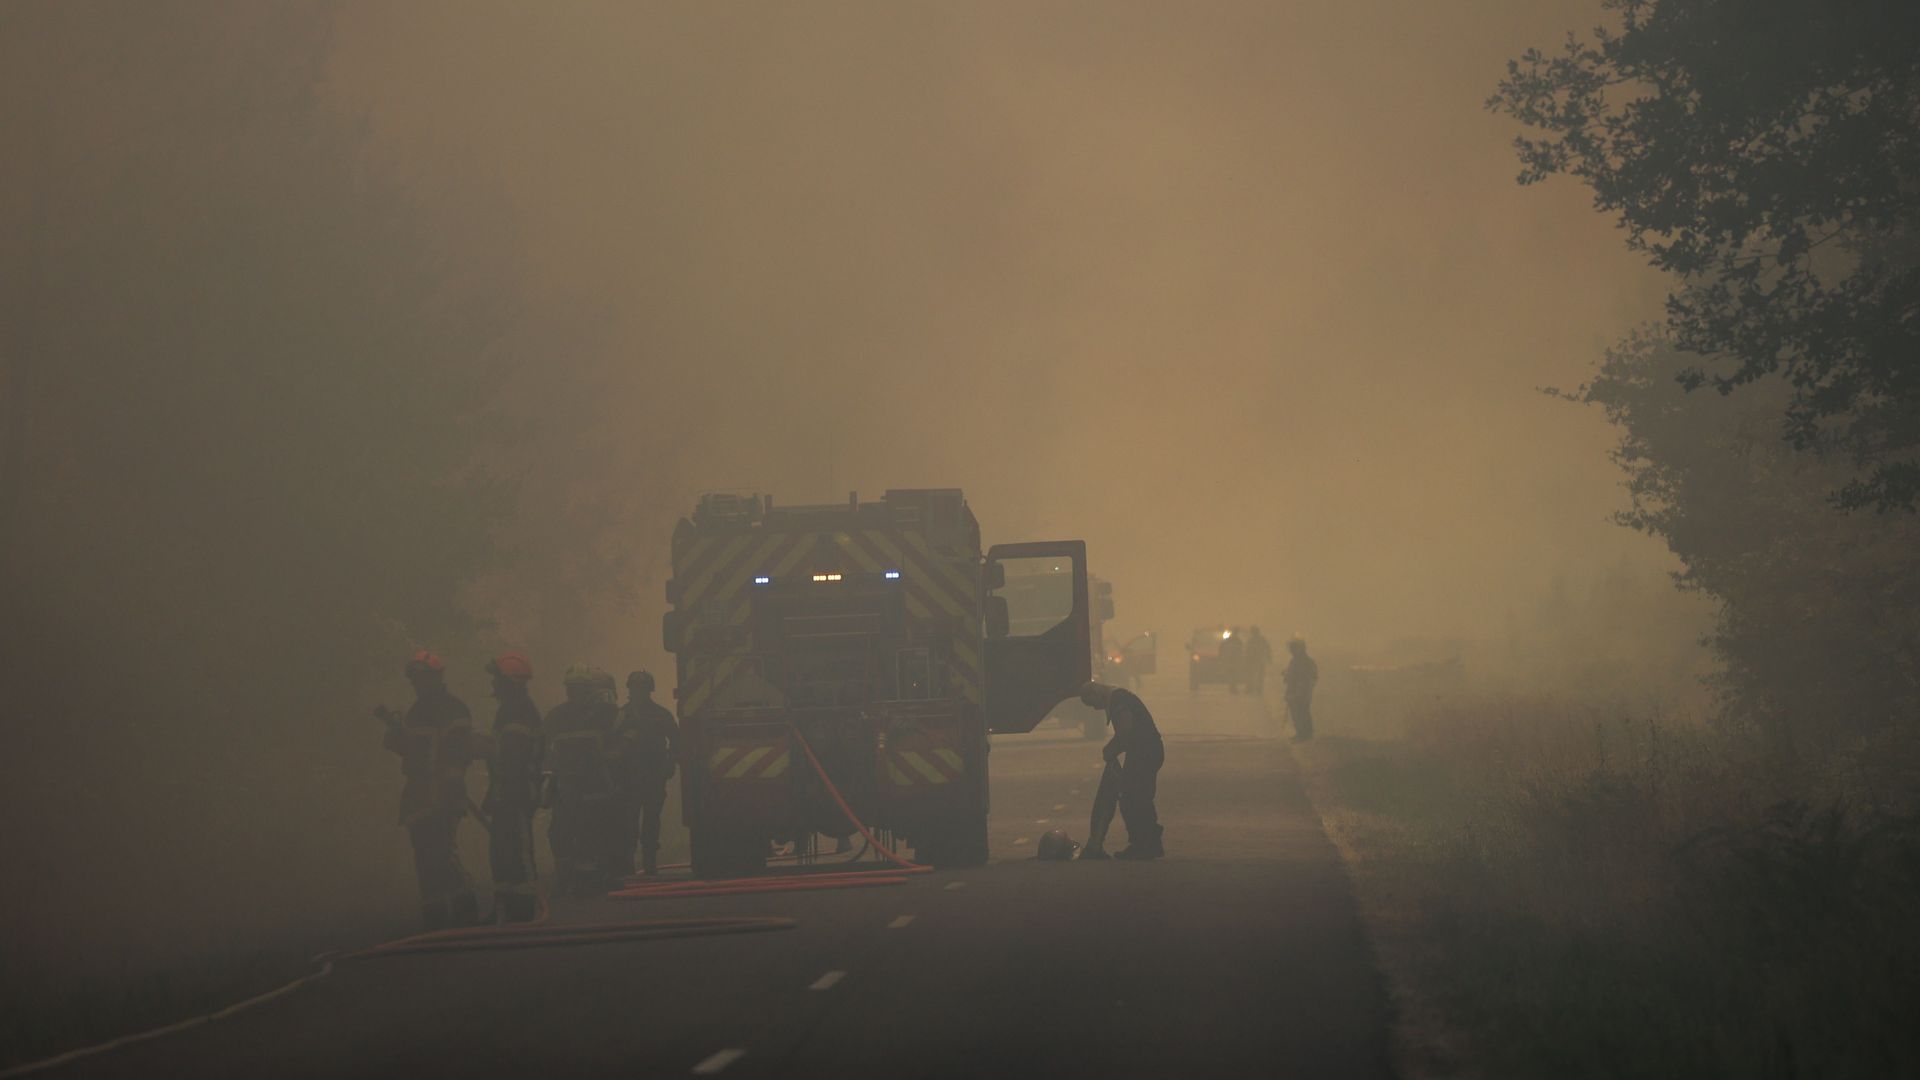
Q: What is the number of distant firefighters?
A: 3